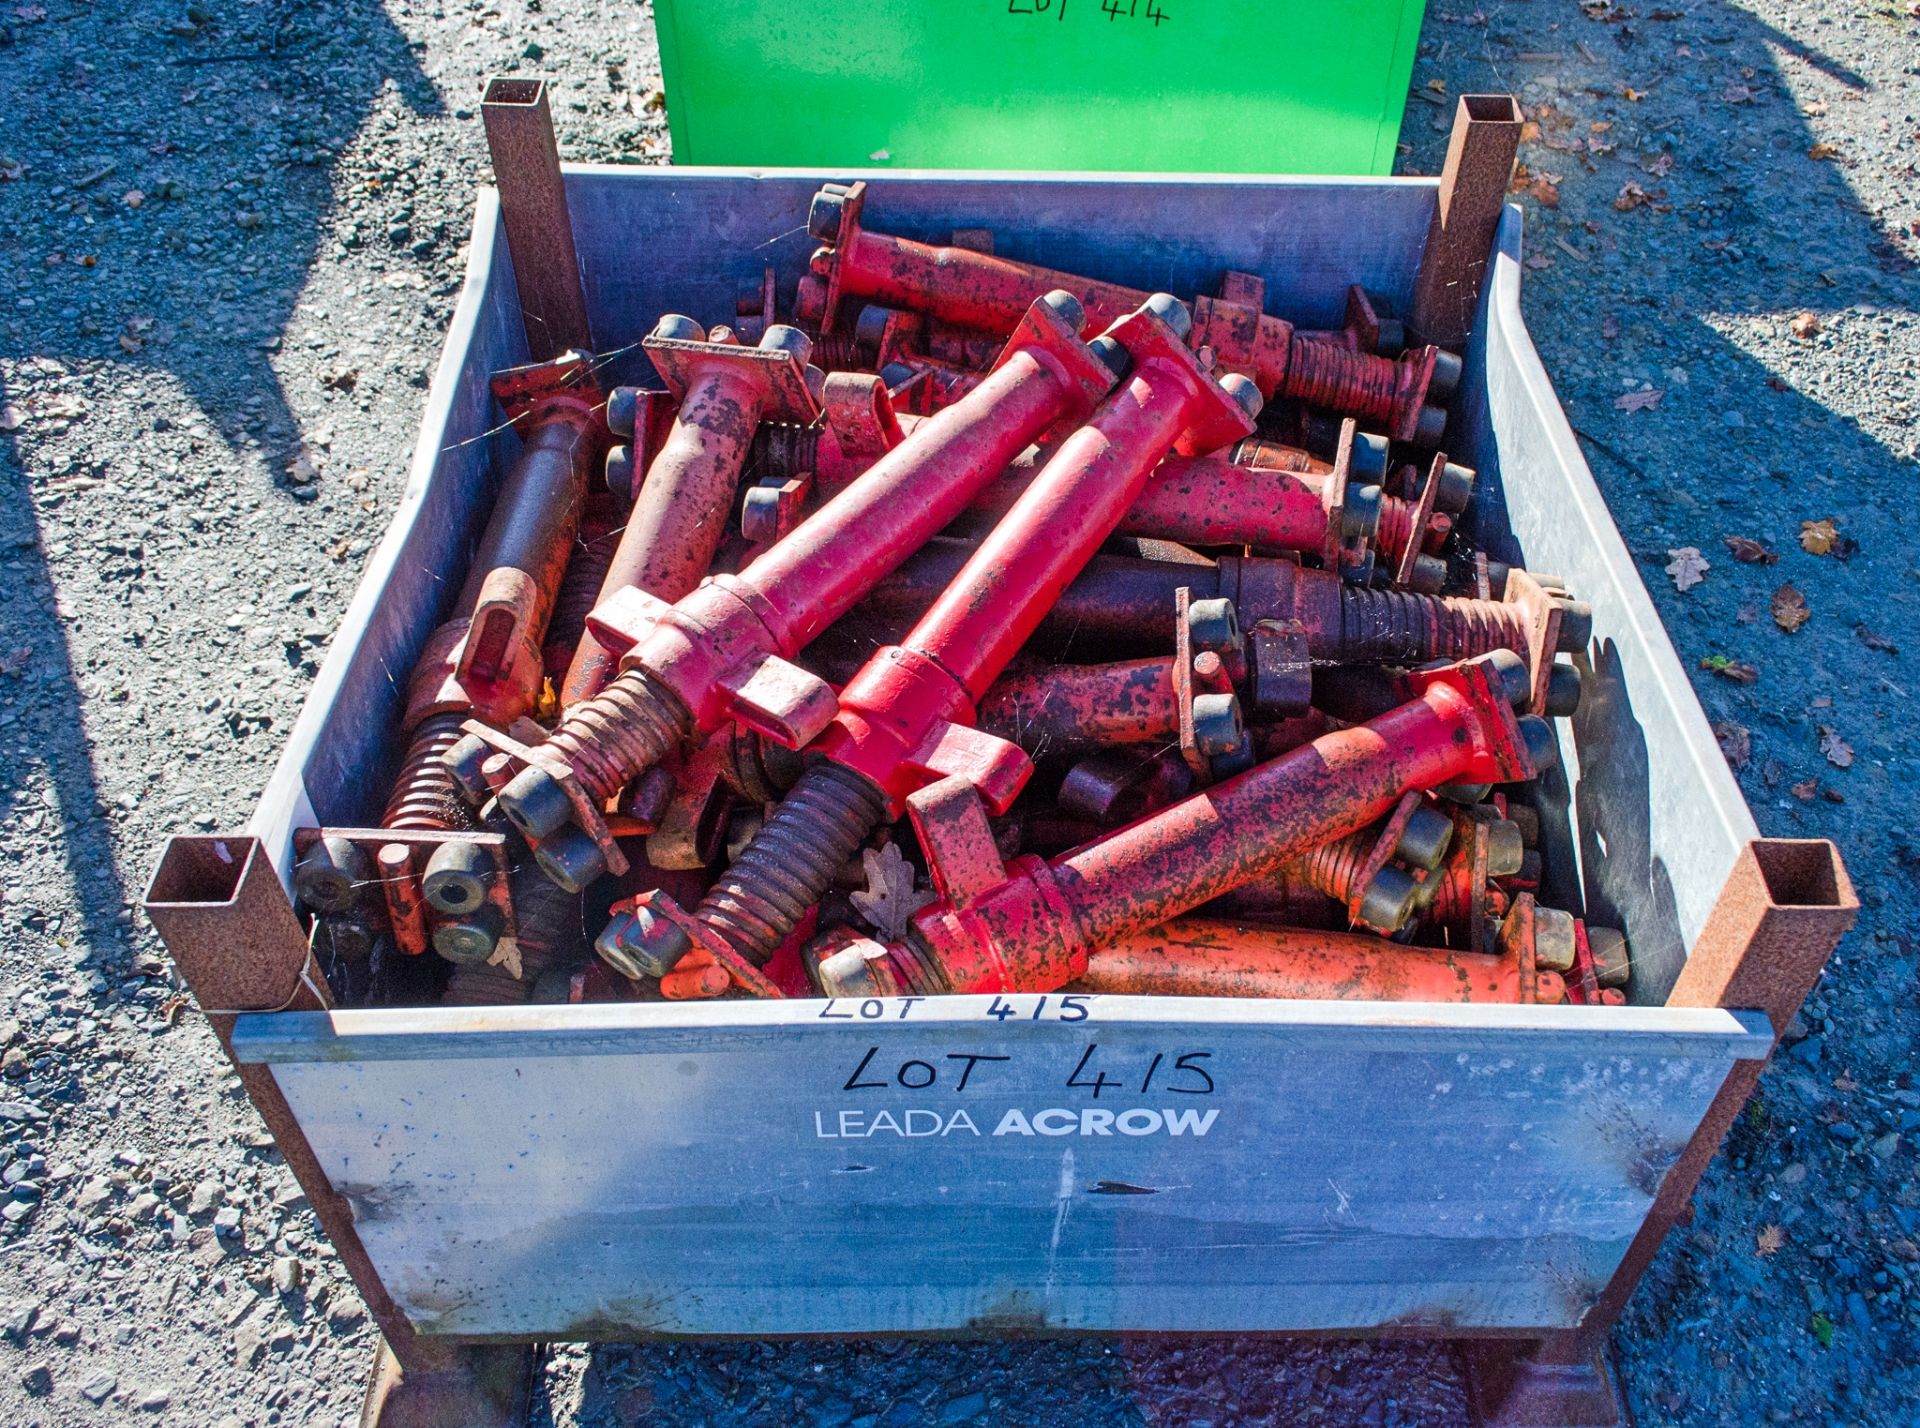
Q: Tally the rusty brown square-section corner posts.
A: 4